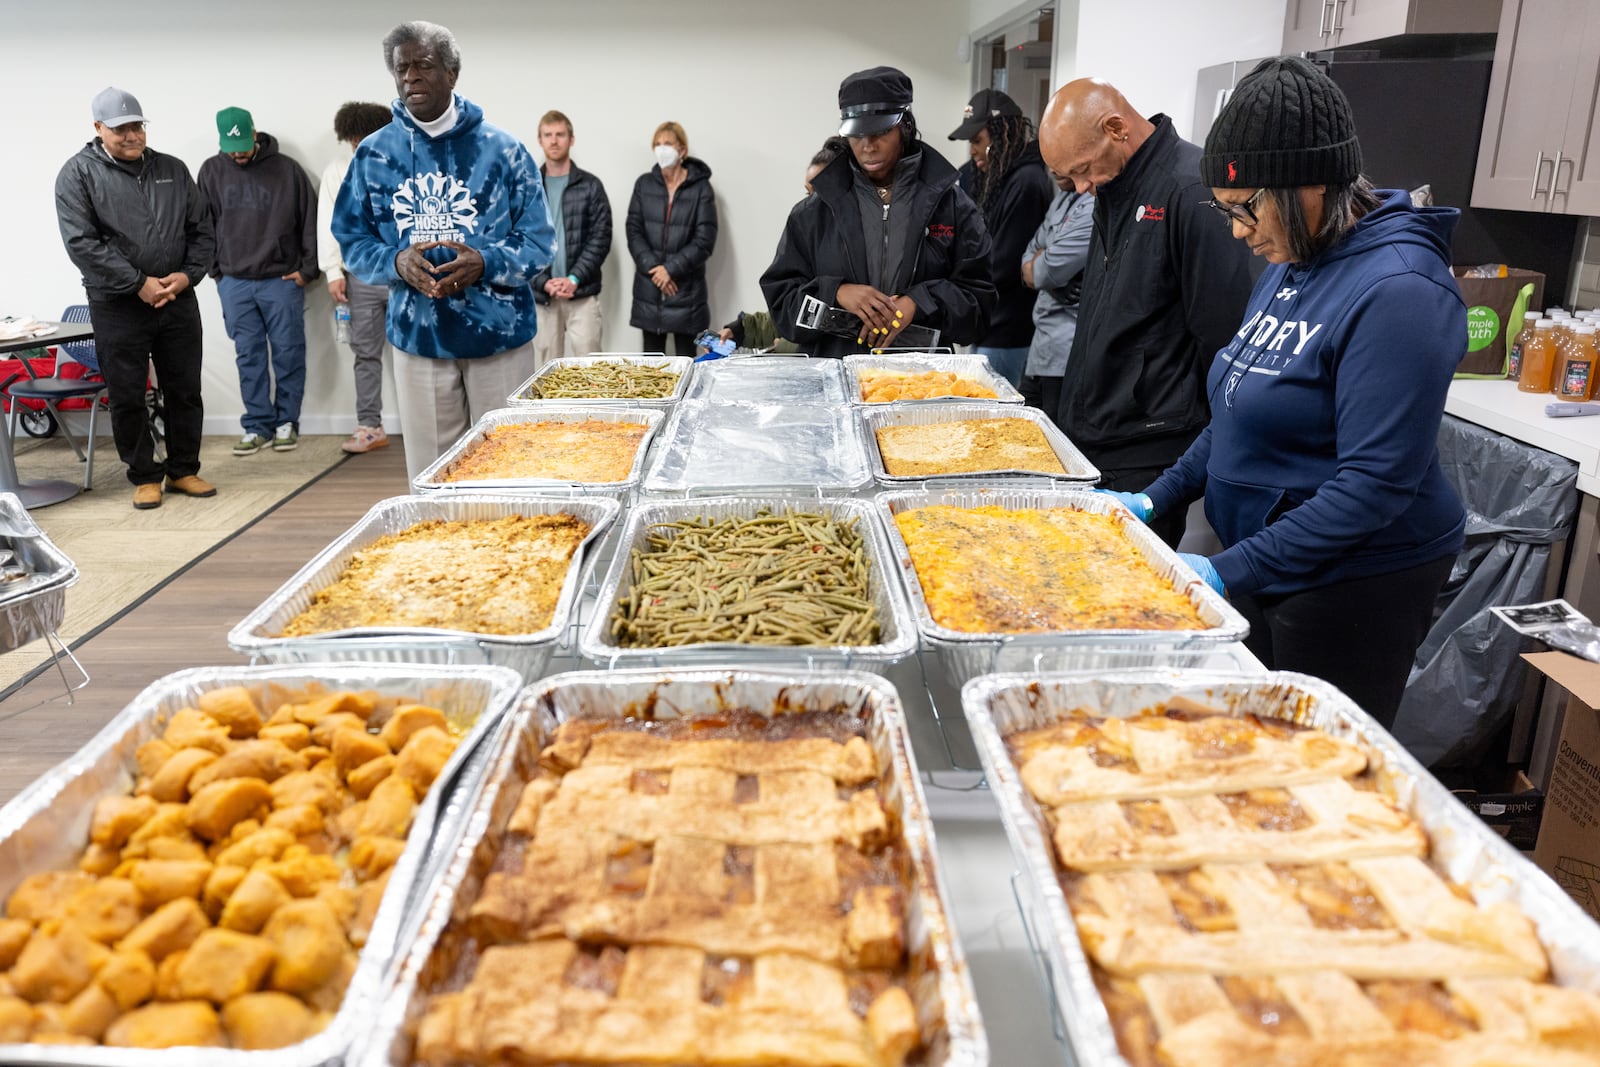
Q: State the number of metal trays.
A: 13